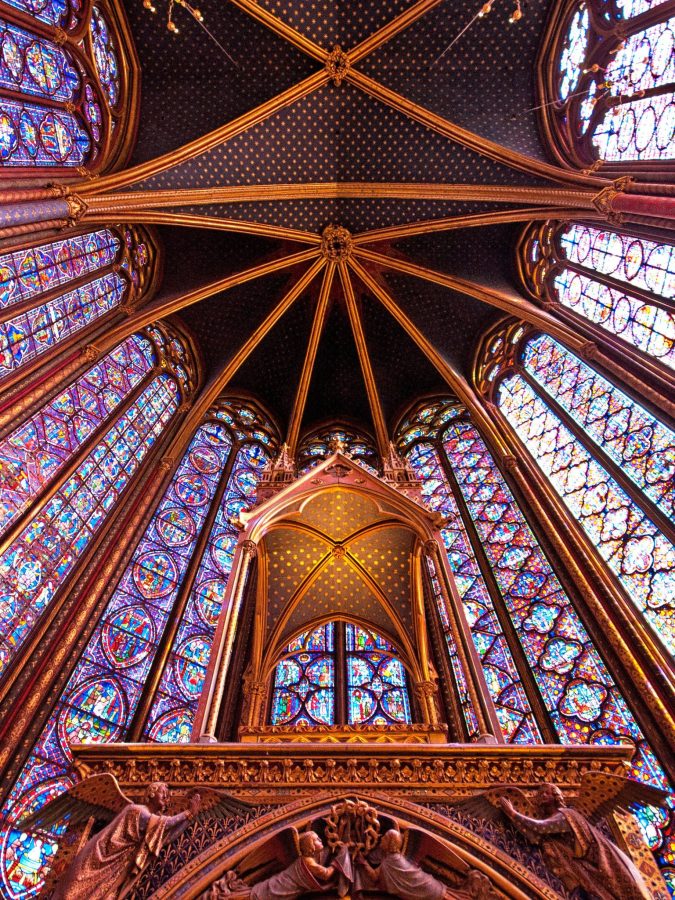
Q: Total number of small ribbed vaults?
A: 1